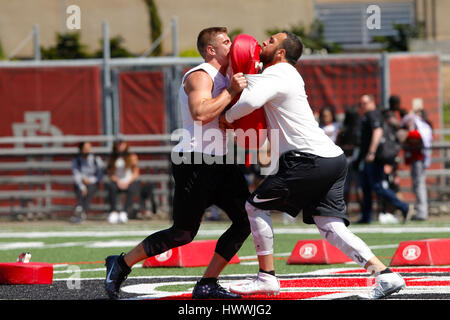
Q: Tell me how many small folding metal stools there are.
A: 0